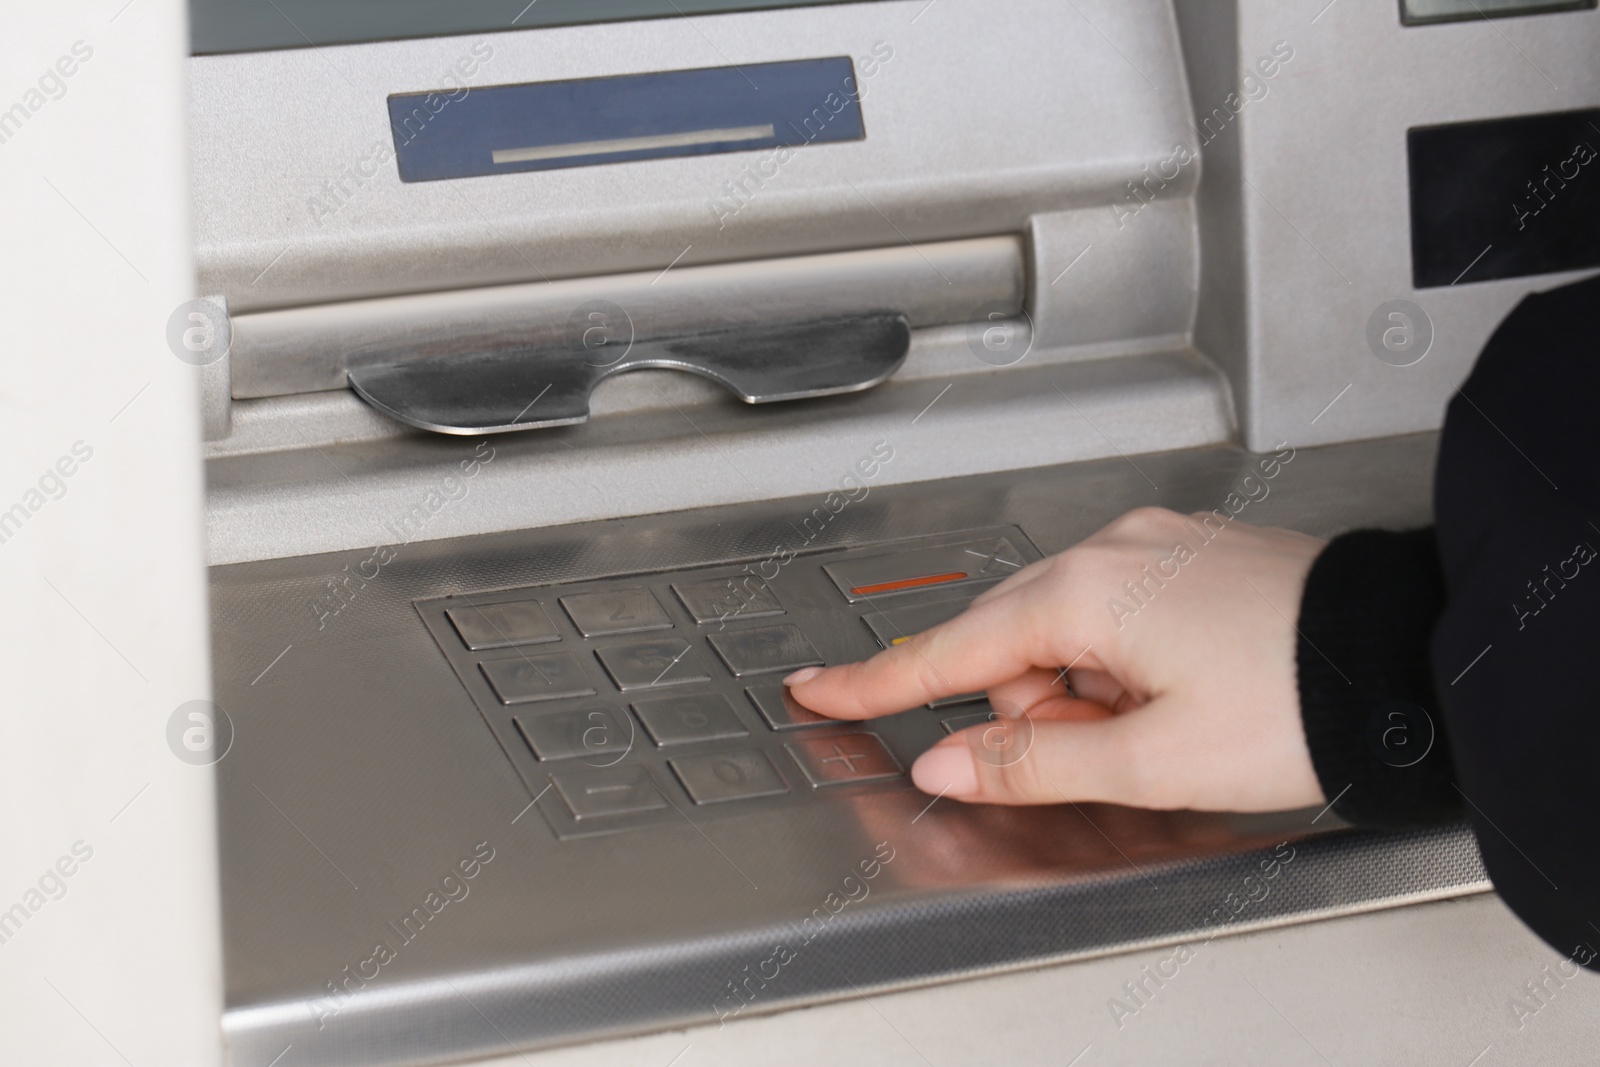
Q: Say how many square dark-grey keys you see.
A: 12